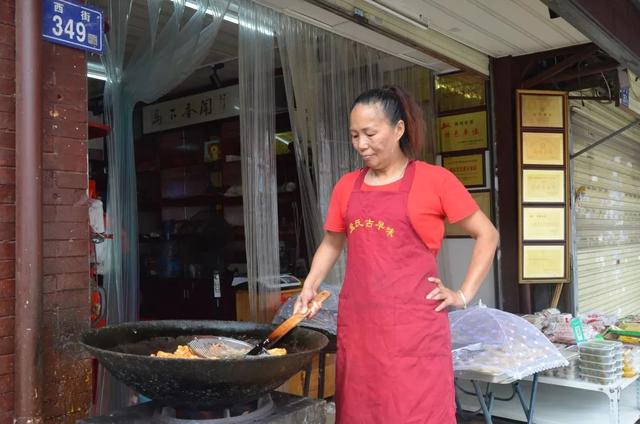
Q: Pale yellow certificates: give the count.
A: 5